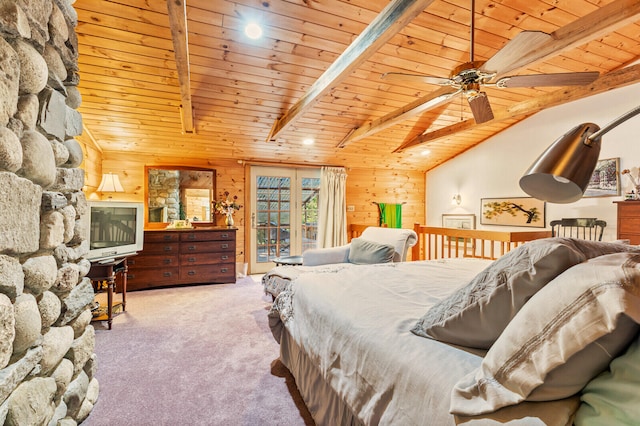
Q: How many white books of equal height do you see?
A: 0